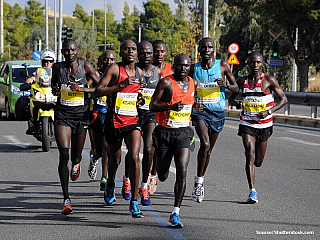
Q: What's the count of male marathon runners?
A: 8